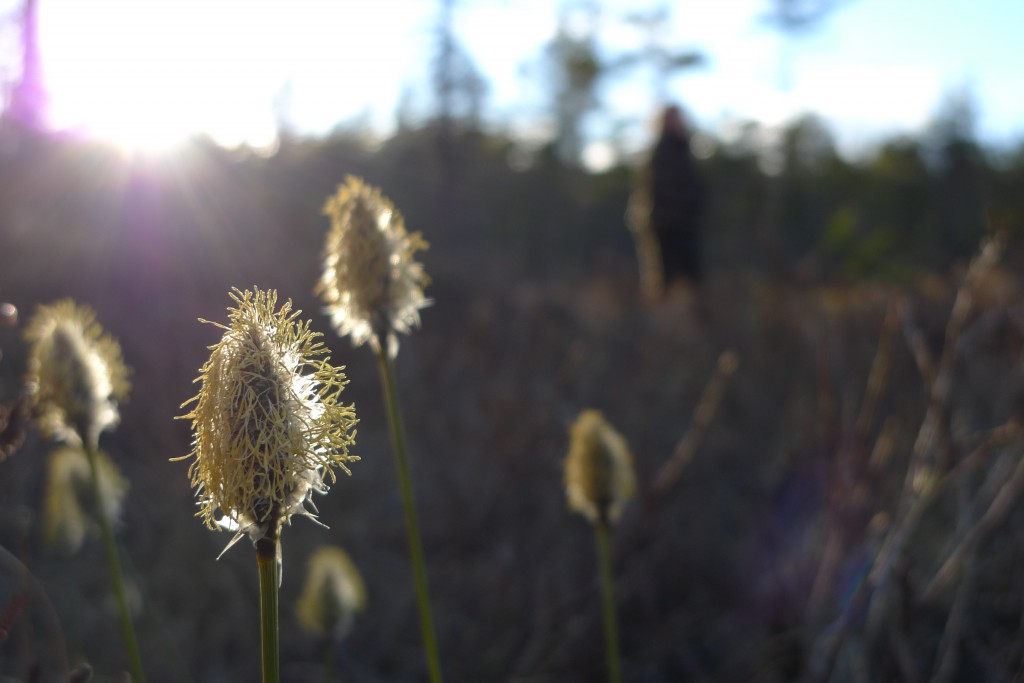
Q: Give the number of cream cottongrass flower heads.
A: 6